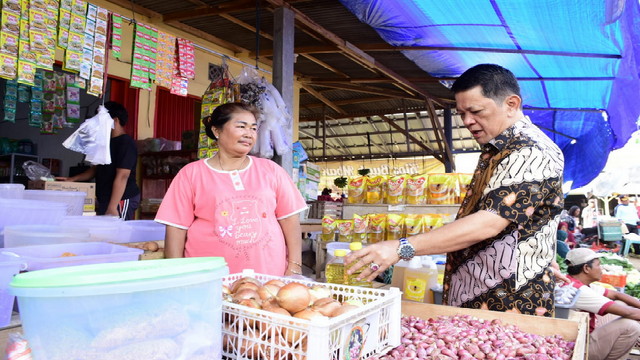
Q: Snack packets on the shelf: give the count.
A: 13